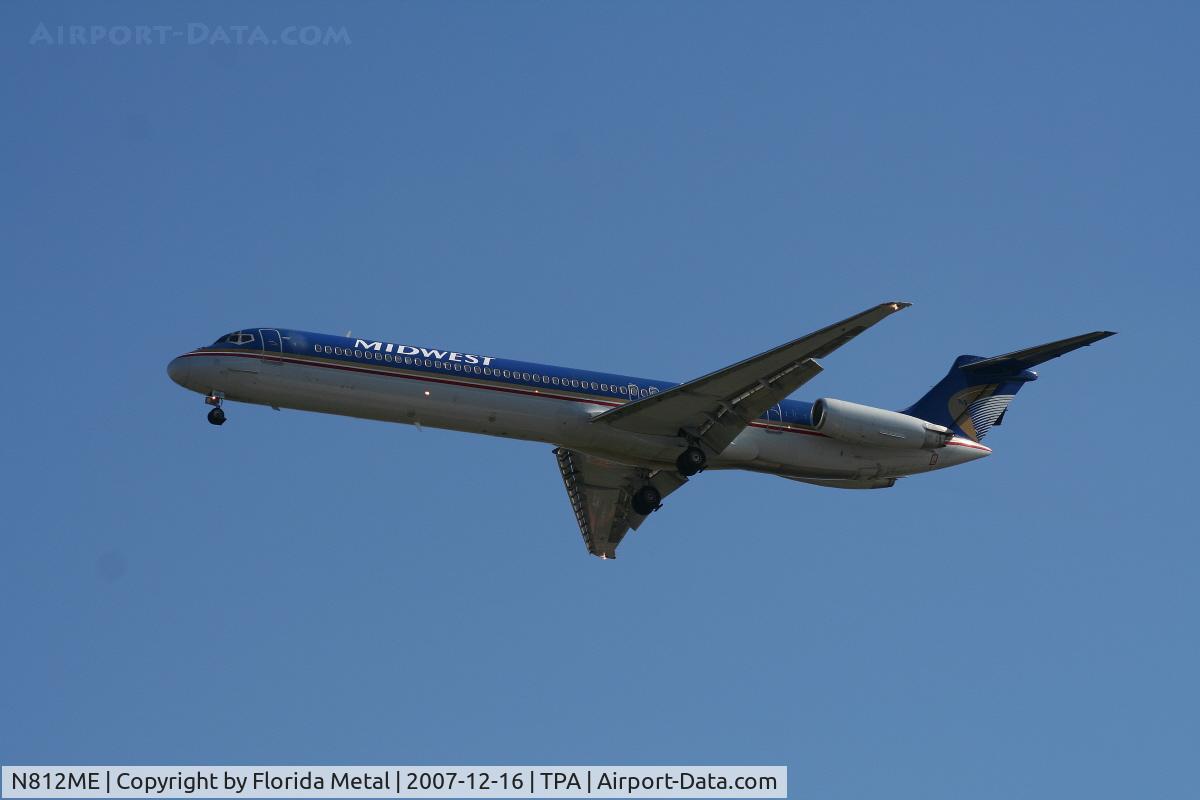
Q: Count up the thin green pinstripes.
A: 0